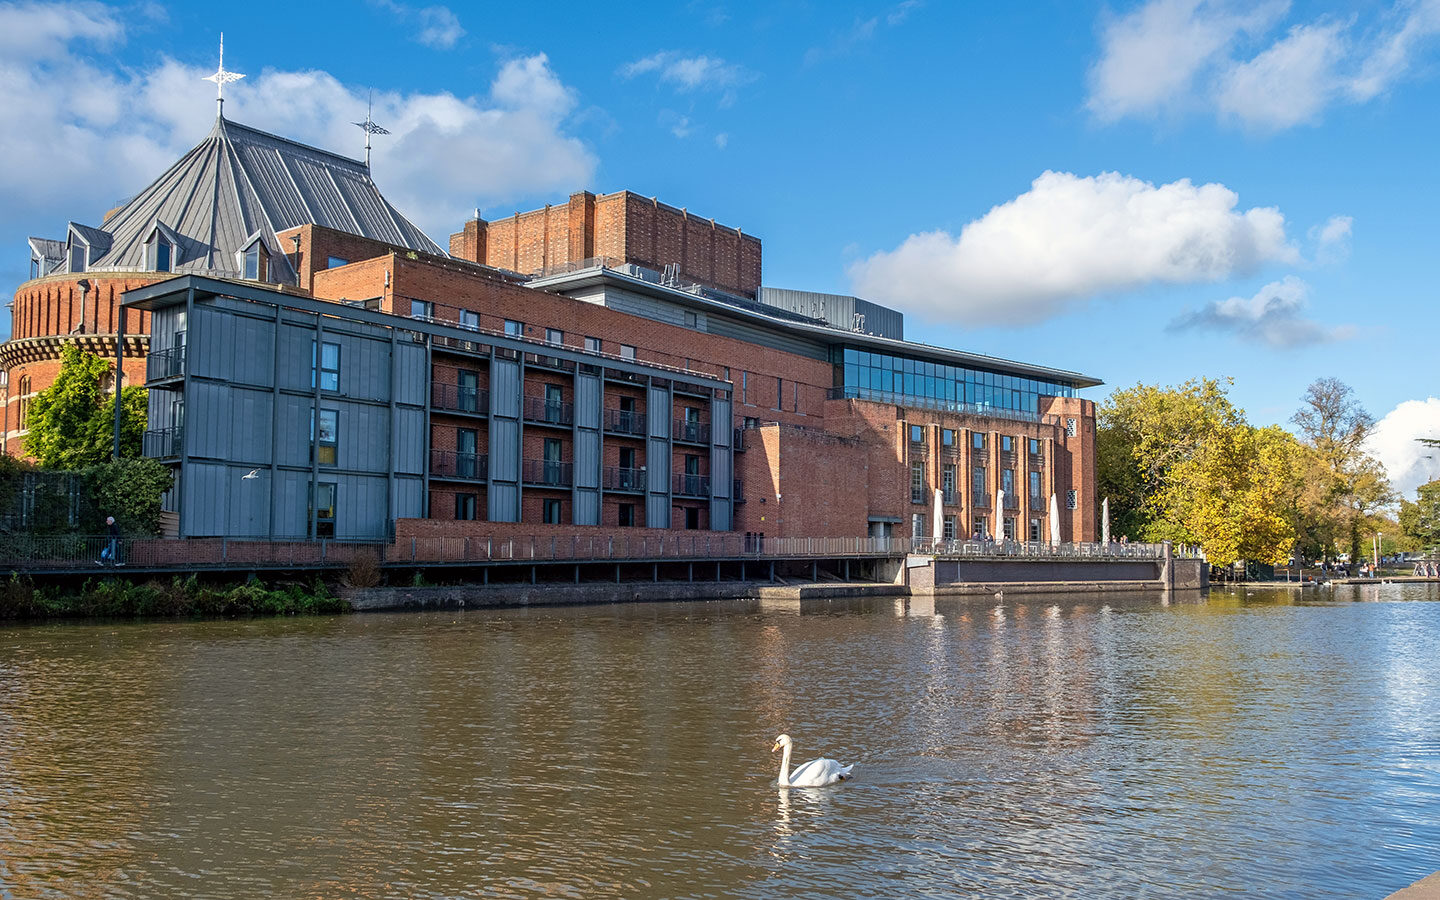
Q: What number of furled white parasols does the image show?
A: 4